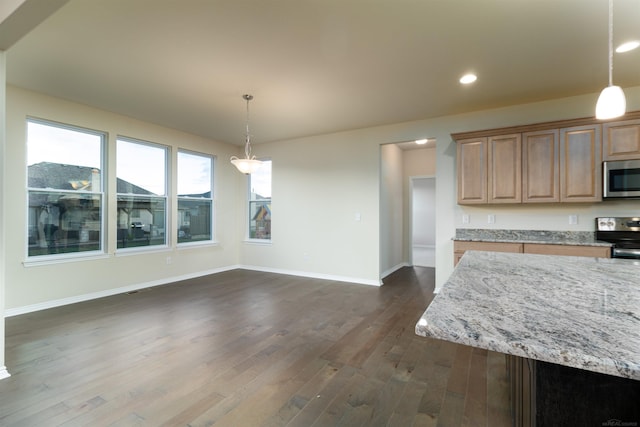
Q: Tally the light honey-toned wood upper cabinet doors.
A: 5